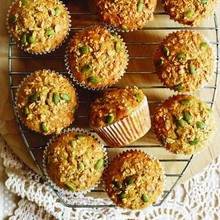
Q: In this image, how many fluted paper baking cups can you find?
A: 10